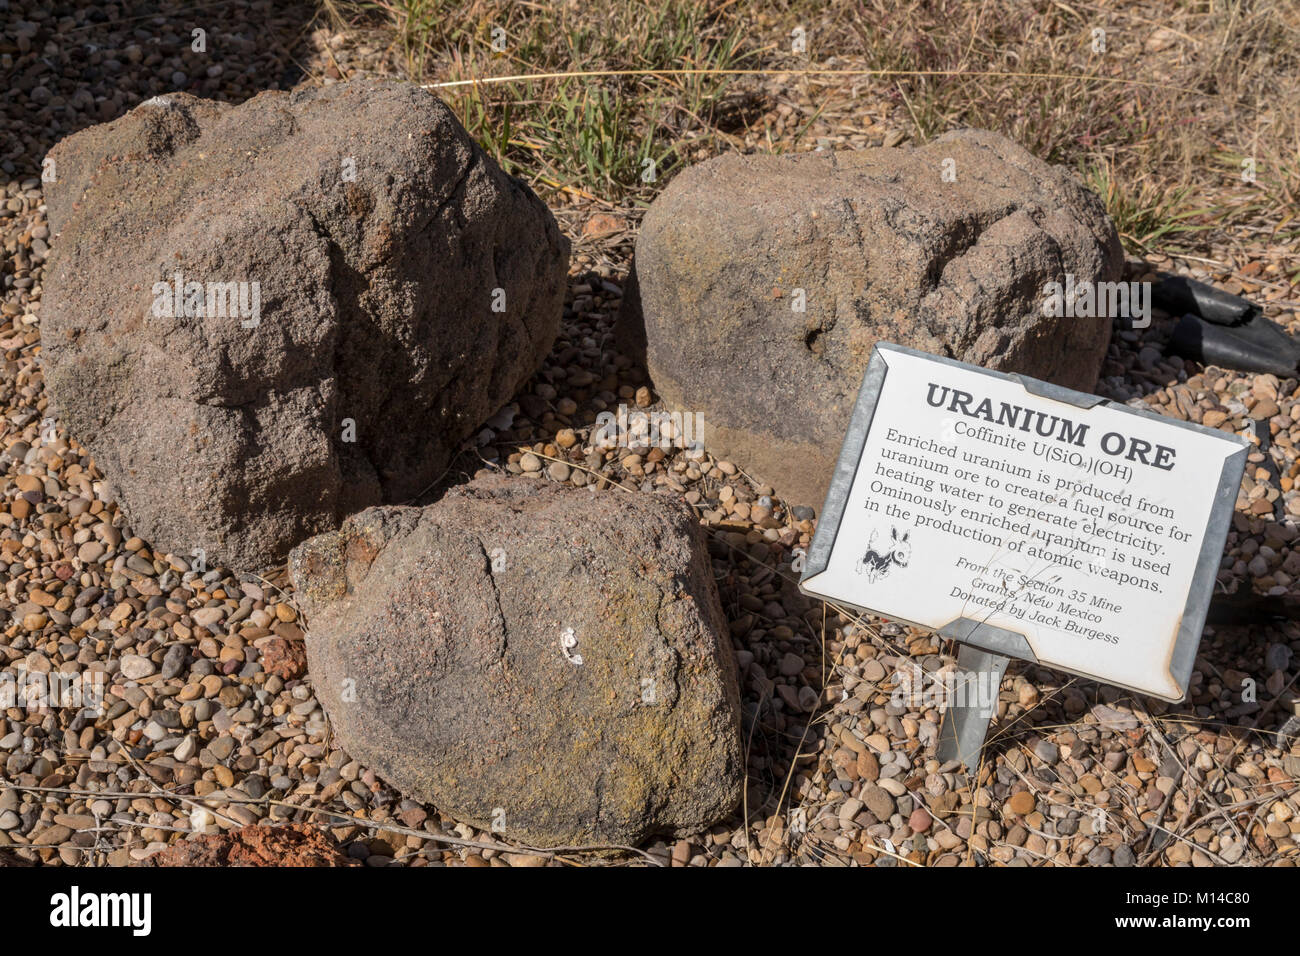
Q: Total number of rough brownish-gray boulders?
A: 3